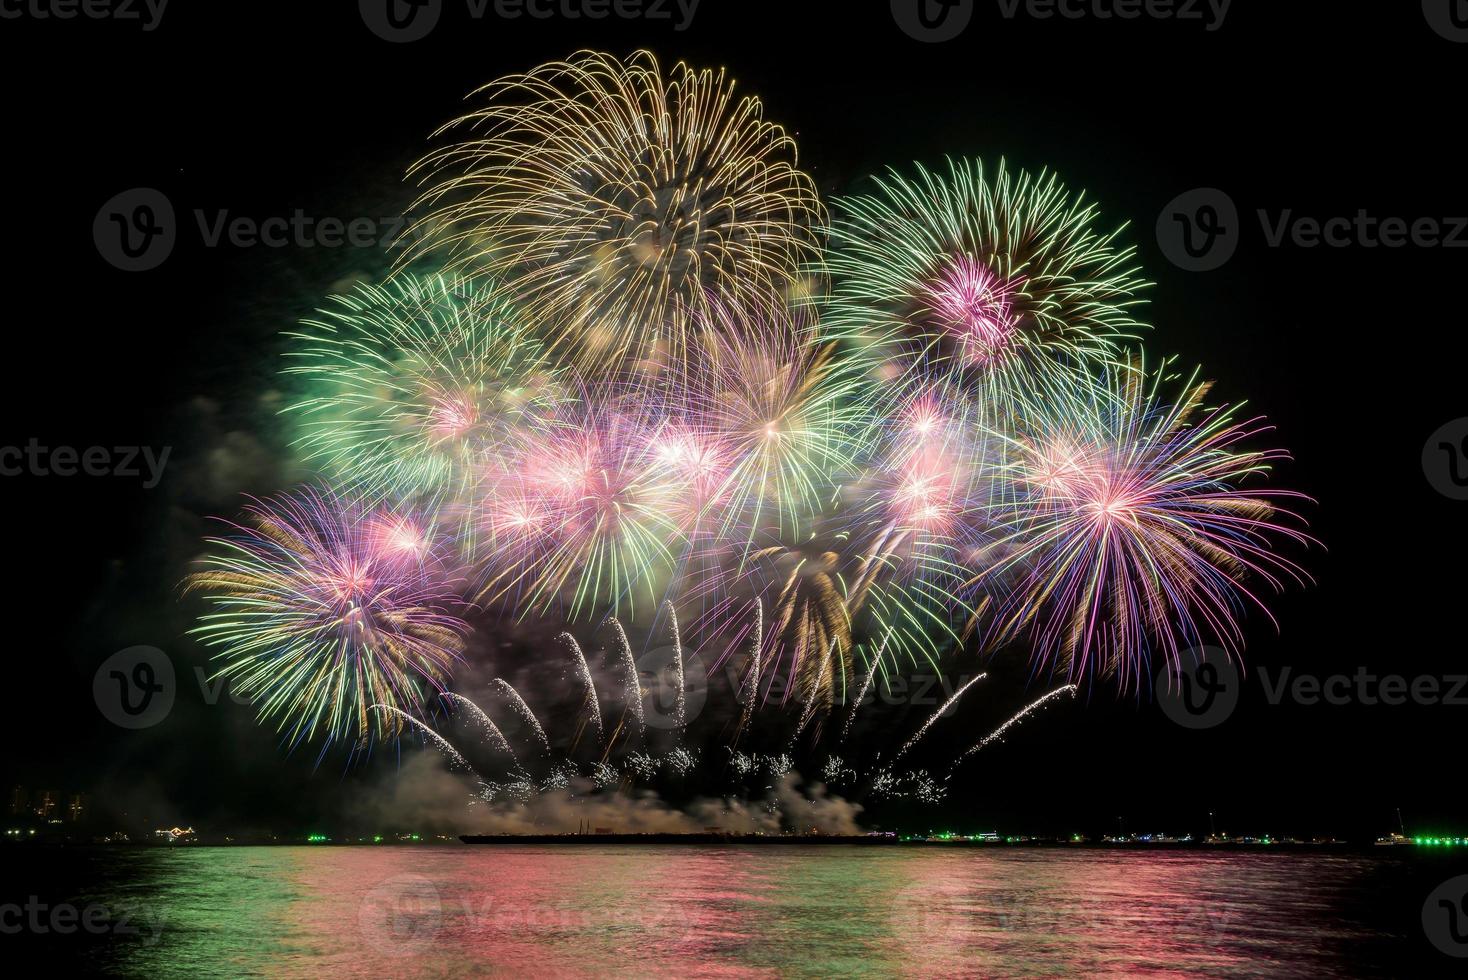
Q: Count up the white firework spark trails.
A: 11